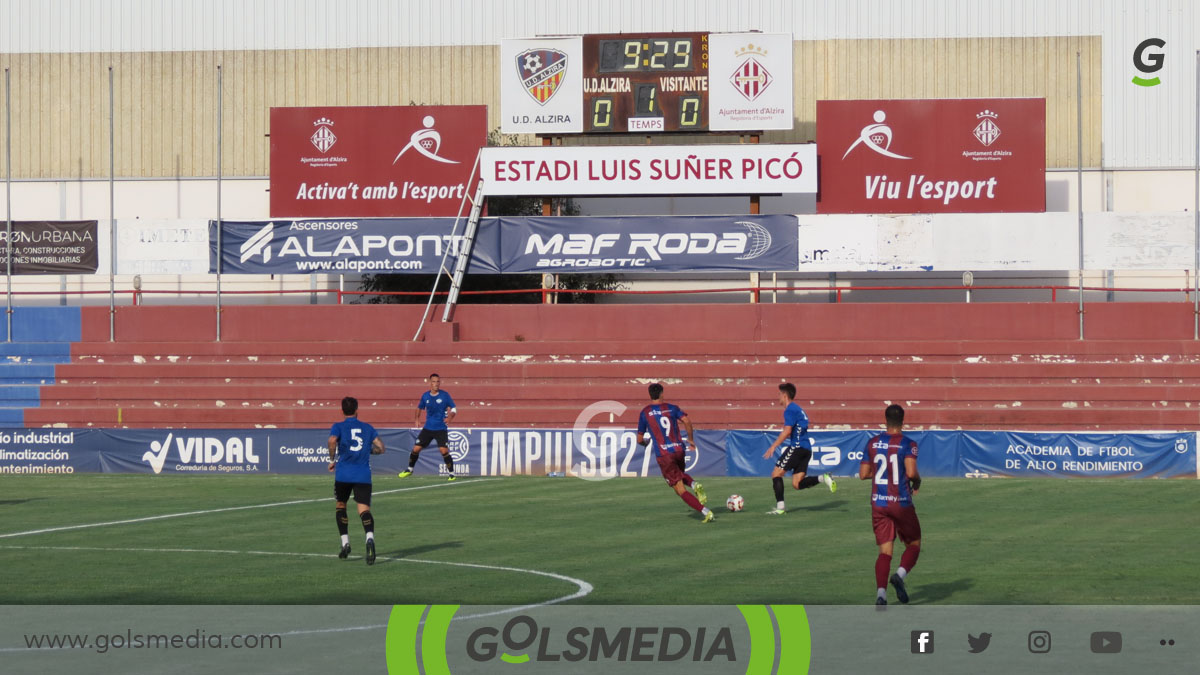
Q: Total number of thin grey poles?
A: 5